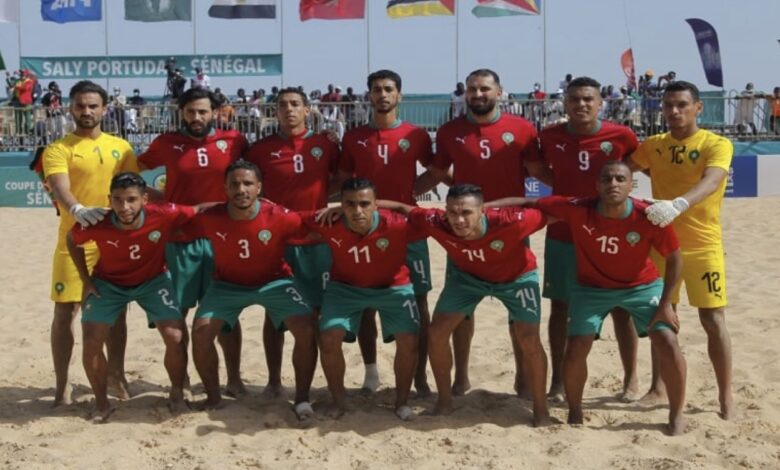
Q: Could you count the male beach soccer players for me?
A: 12